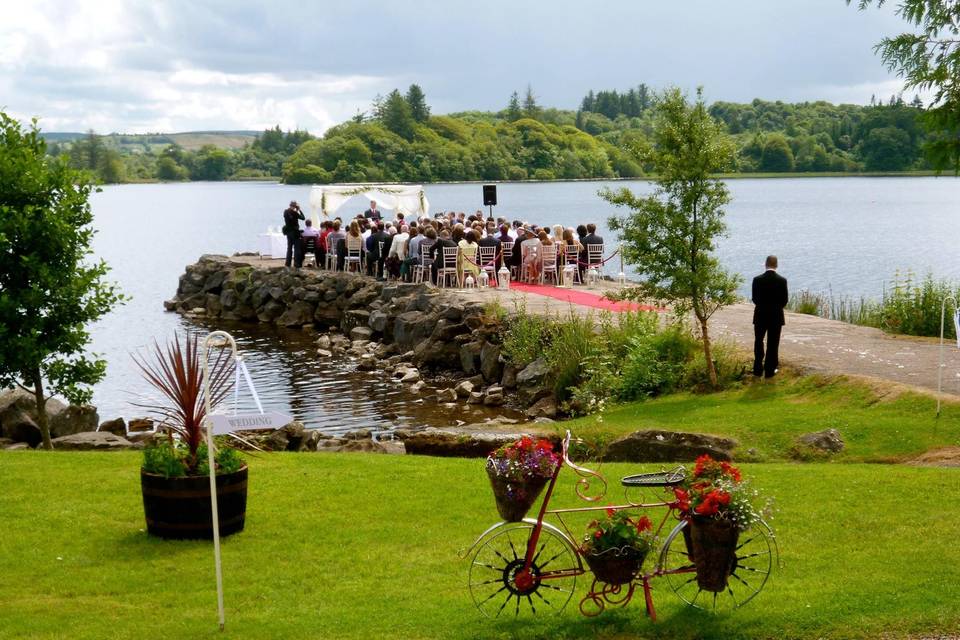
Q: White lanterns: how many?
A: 6